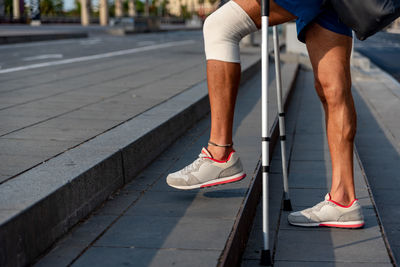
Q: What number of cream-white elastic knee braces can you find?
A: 1